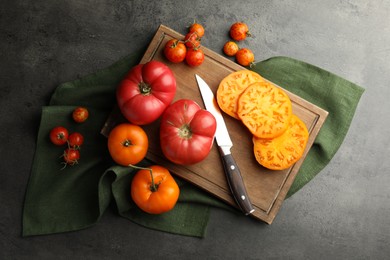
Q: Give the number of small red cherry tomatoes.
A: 11